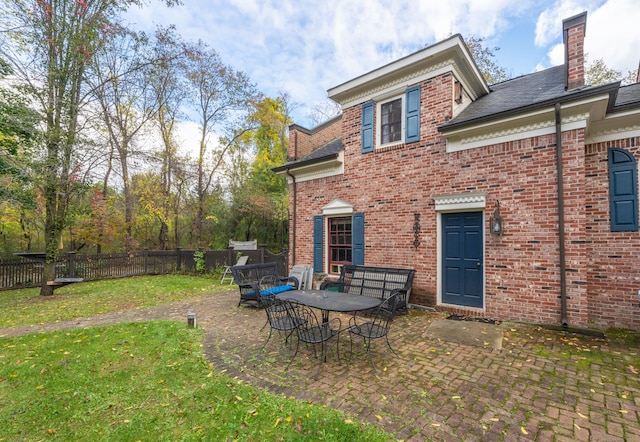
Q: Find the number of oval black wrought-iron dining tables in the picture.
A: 1